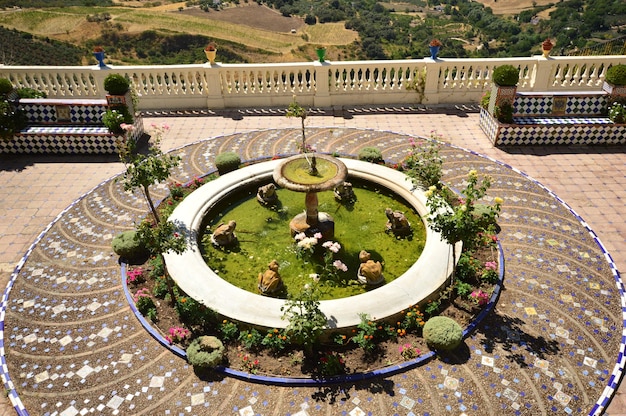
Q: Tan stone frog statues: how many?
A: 6